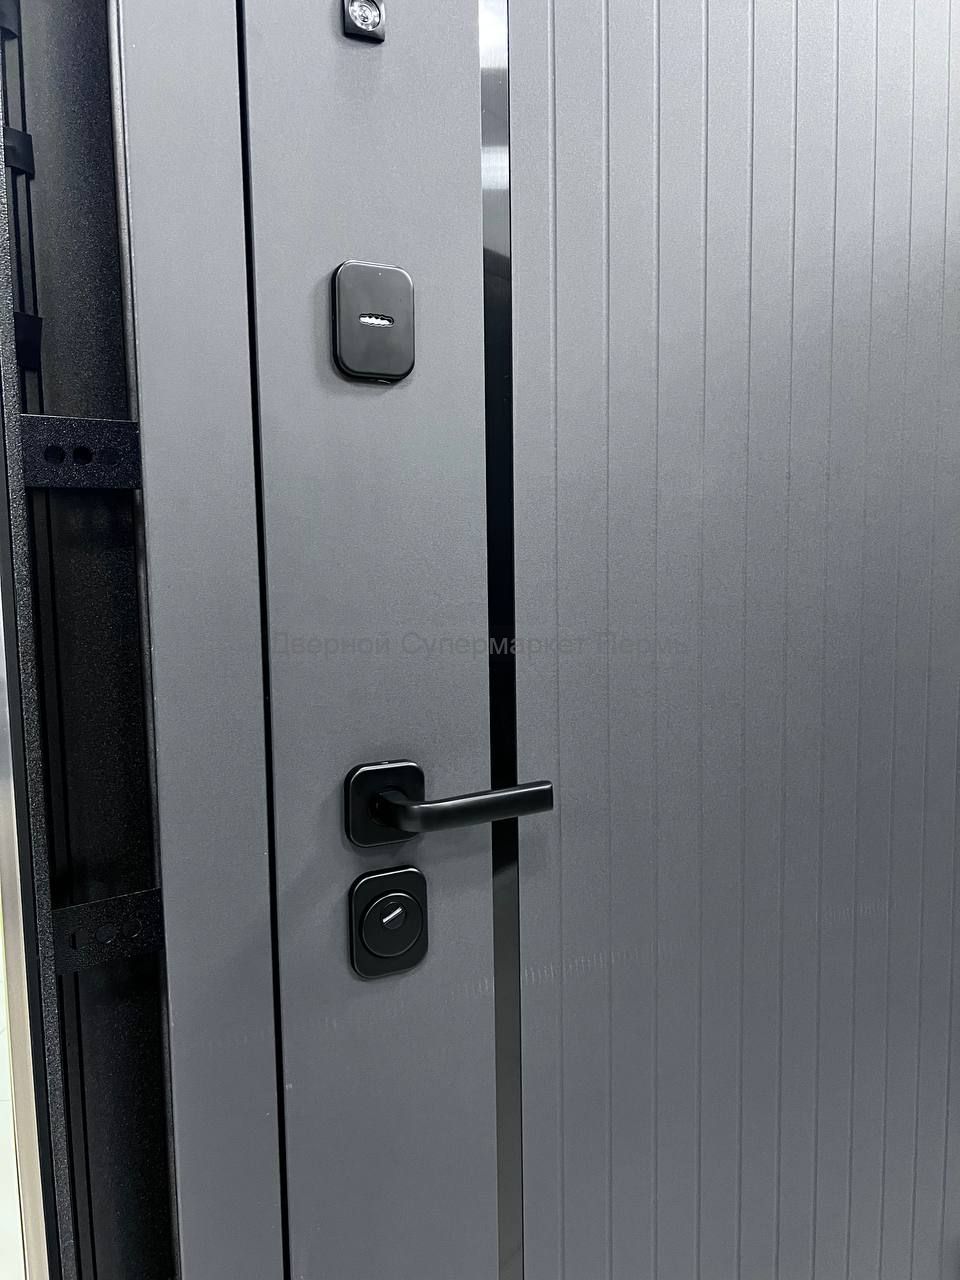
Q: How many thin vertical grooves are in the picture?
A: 11